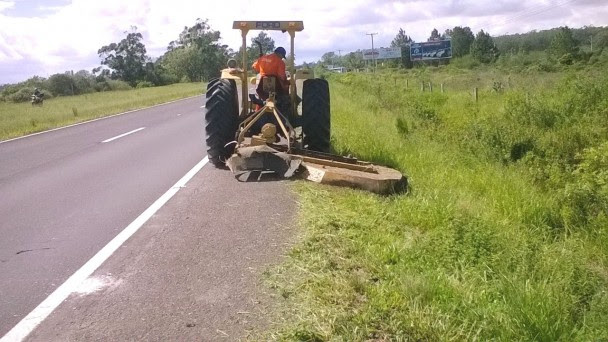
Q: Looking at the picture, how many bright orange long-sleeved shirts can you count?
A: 1